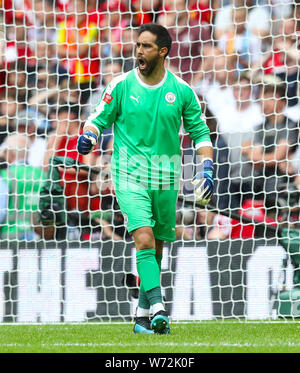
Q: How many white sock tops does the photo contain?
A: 2